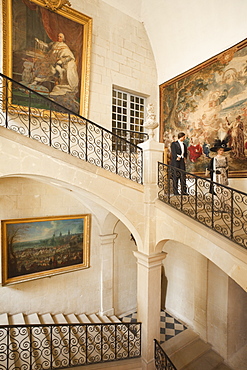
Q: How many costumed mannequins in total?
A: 2